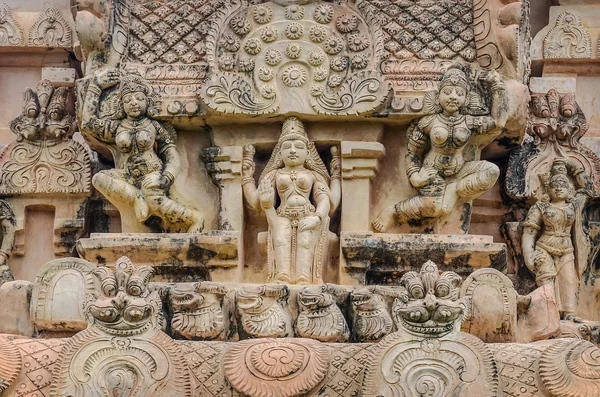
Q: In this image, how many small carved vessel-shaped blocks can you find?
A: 4